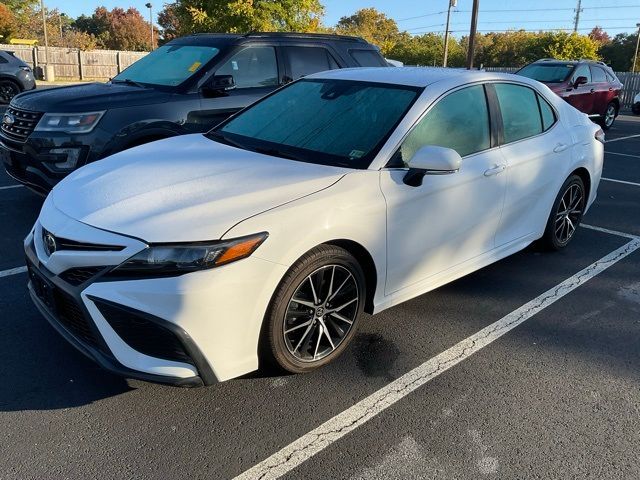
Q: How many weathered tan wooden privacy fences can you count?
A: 1